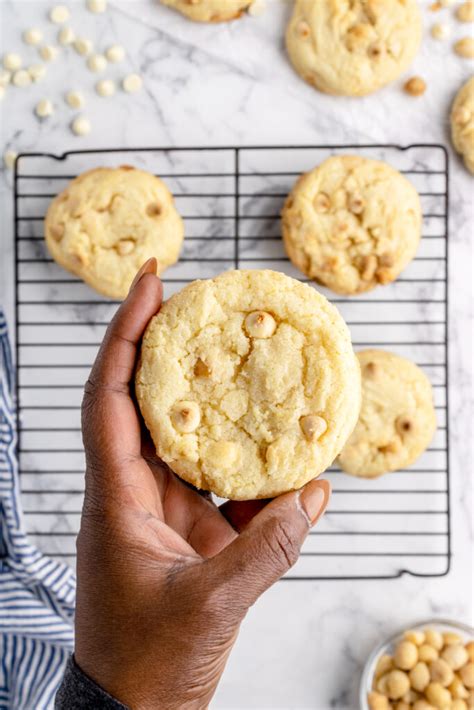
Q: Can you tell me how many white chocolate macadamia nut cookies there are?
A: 7